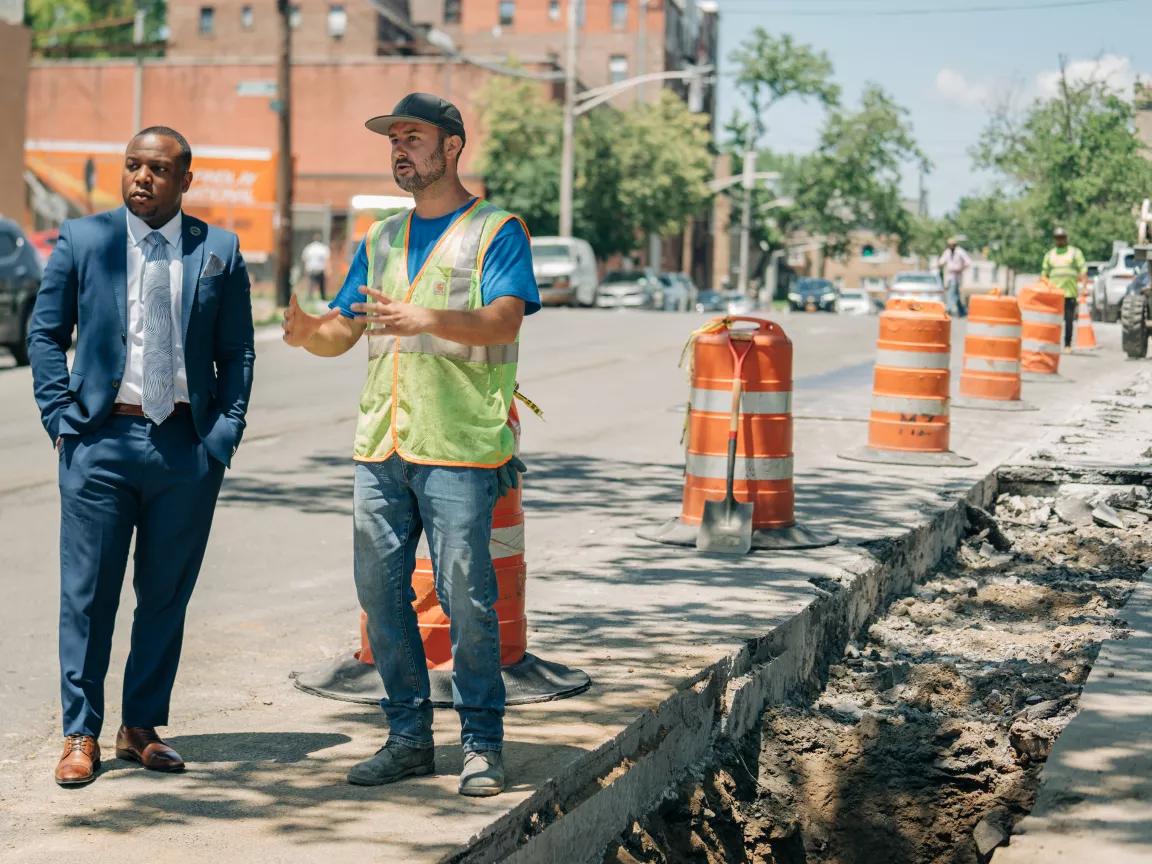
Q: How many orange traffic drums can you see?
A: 5